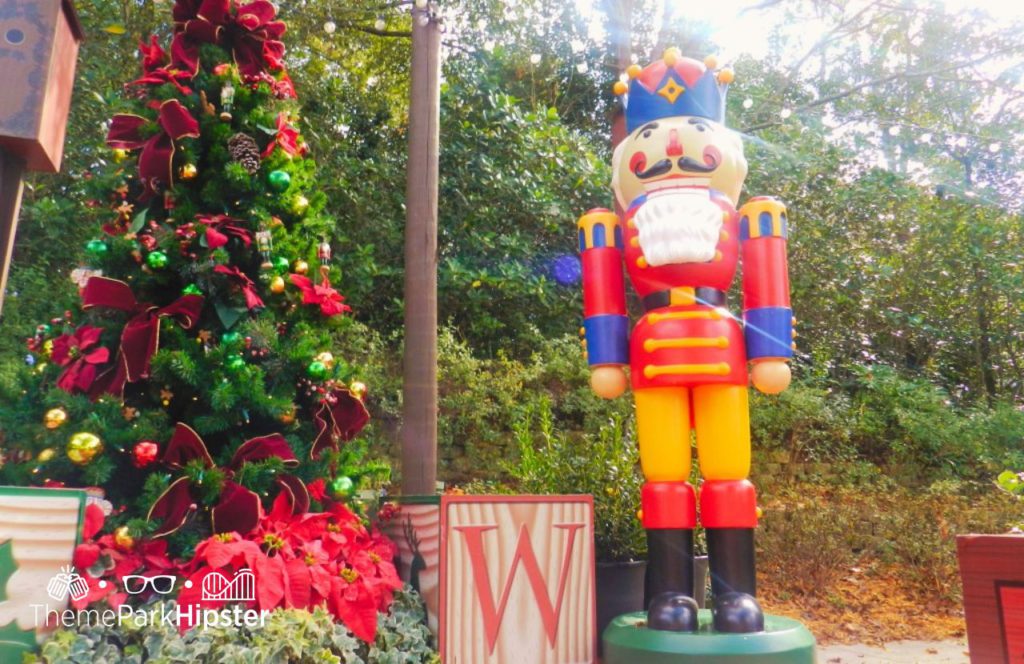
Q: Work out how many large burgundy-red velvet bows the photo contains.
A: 5